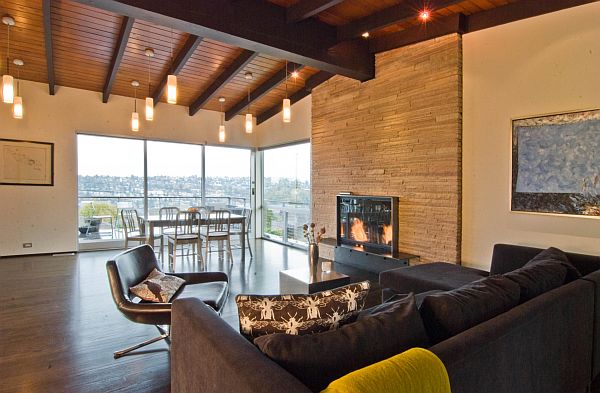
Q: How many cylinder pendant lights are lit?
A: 8